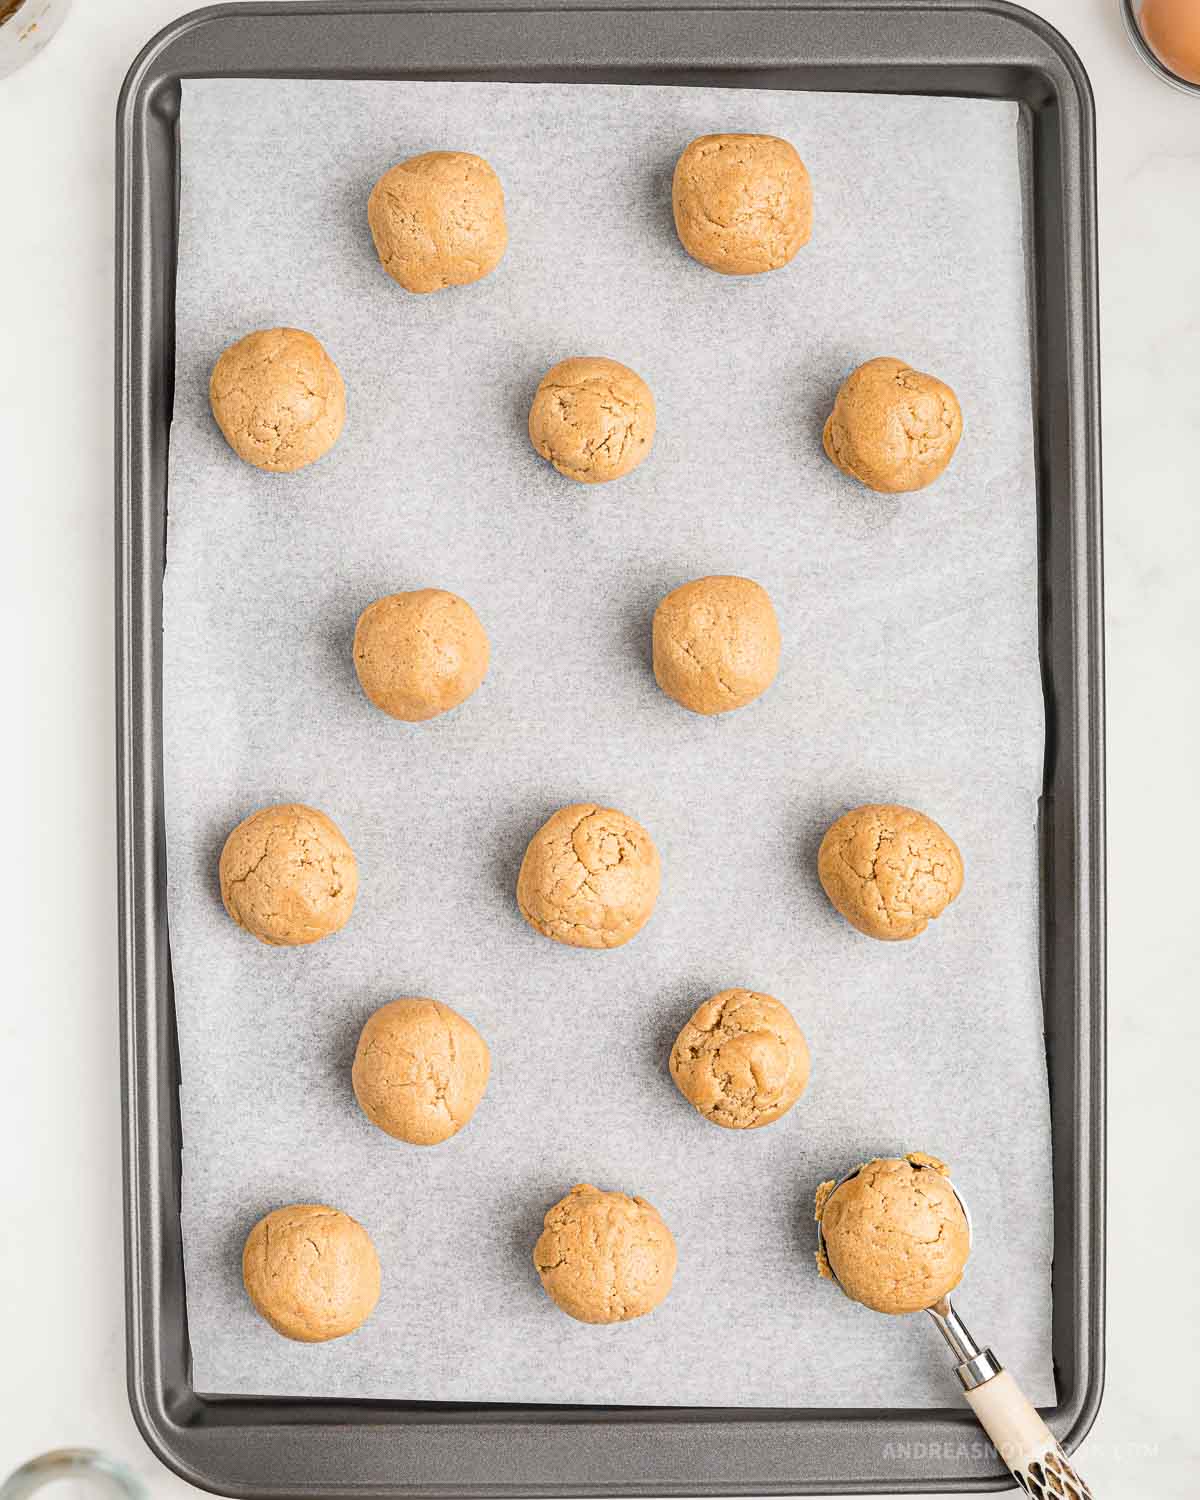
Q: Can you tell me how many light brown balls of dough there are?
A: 15